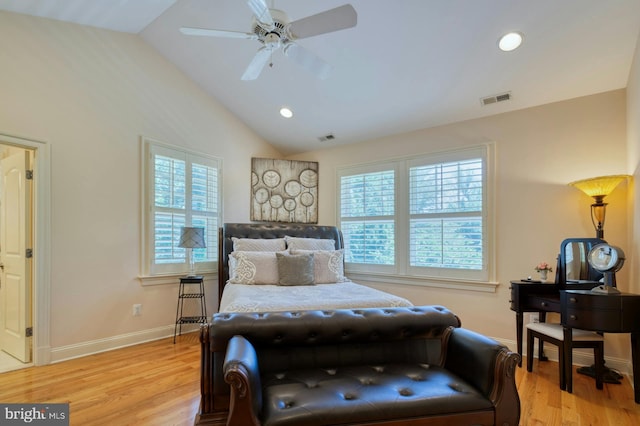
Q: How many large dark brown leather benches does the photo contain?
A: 1